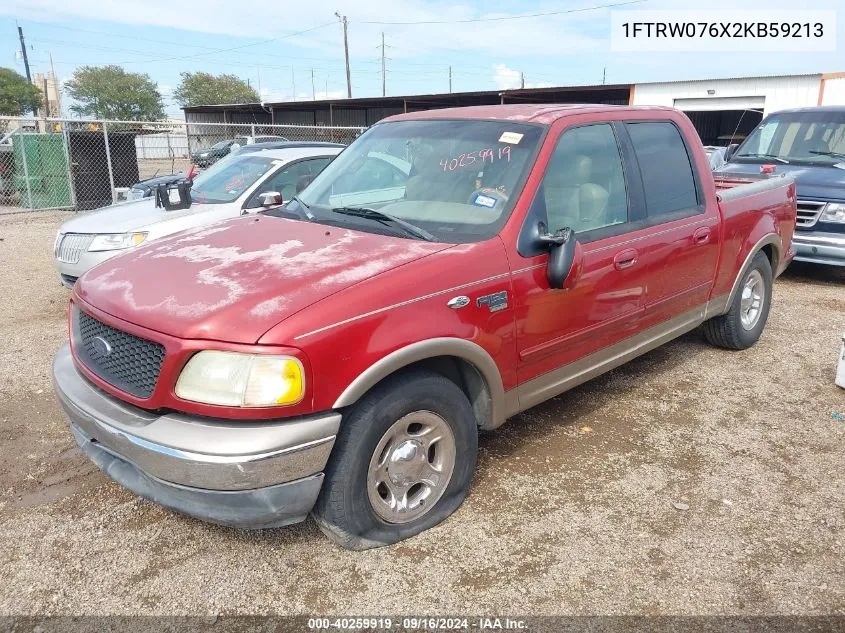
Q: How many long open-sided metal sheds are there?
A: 1